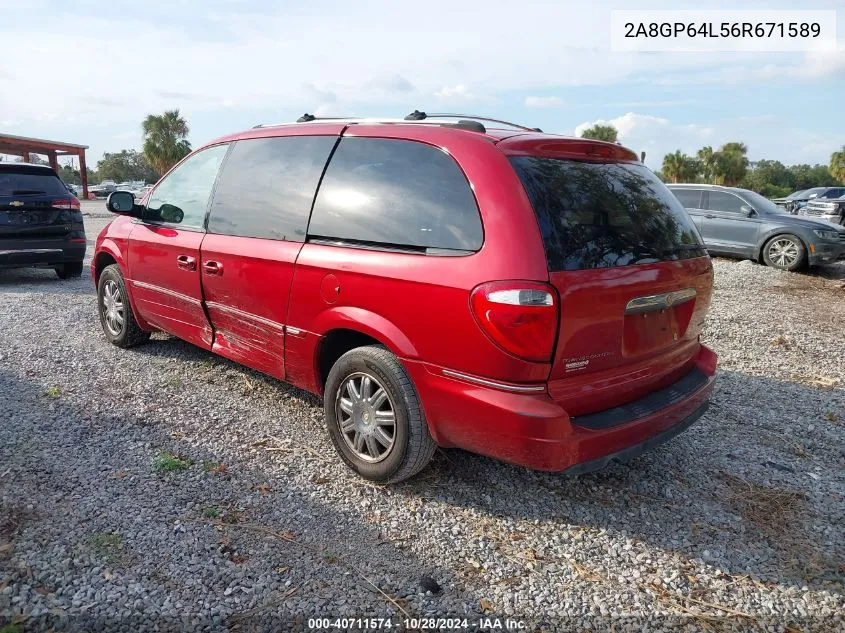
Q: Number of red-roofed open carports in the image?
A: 1